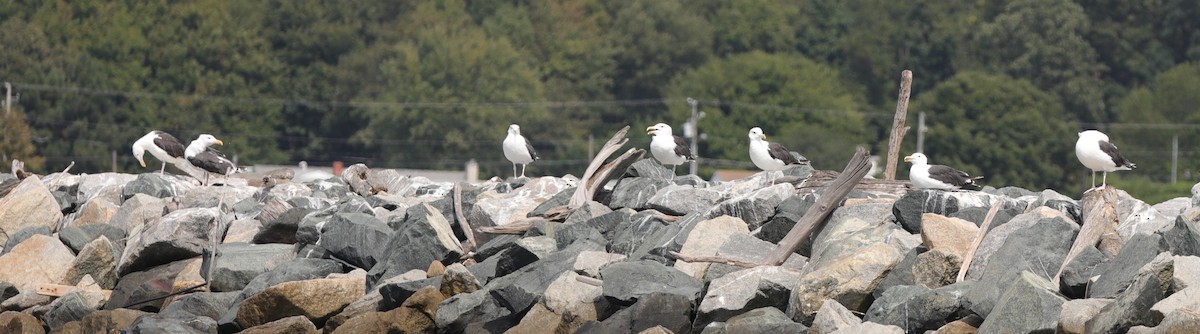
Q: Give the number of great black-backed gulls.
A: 7